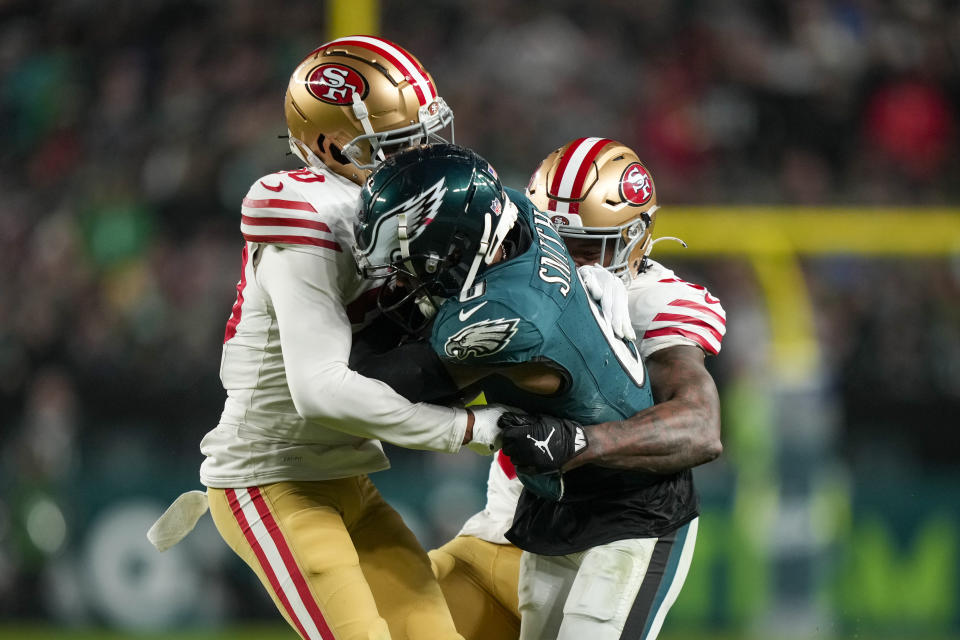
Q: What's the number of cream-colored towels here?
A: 1